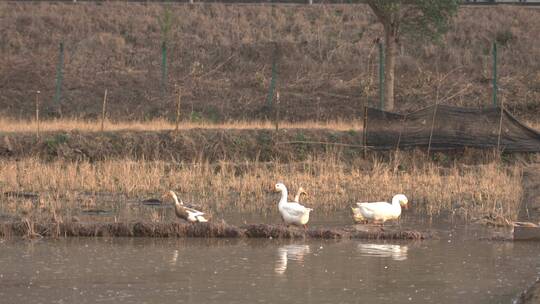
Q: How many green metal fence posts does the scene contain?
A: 5